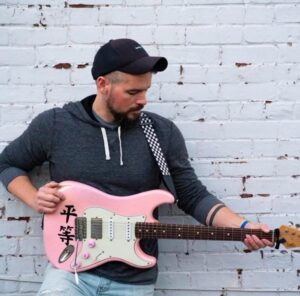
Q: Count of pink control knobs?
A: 3